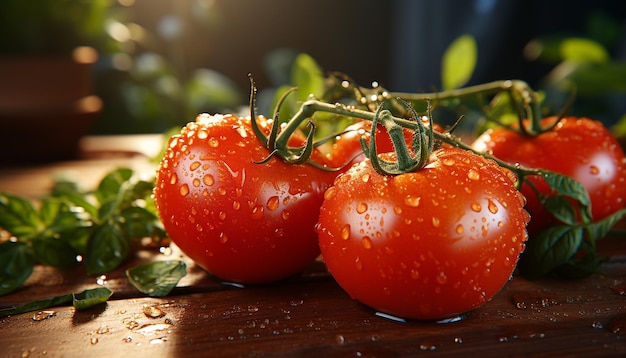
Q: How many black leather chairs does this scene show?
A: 0